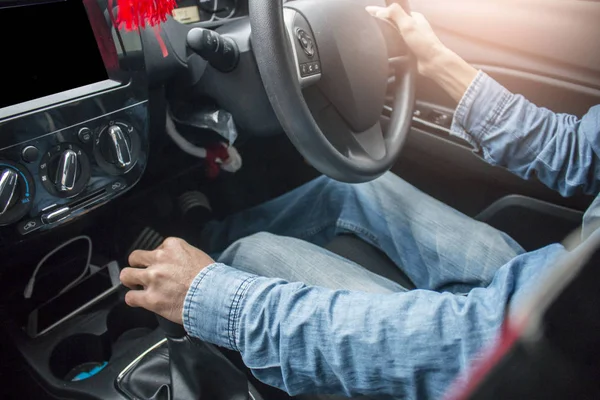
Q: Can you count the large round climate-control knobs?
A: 3